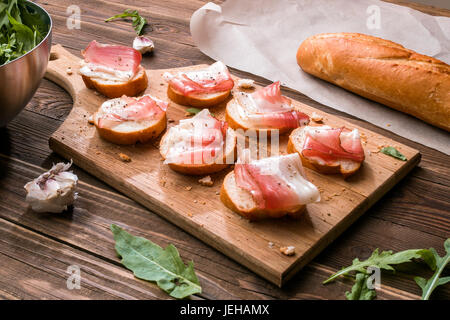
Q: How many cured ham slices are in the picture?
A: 7